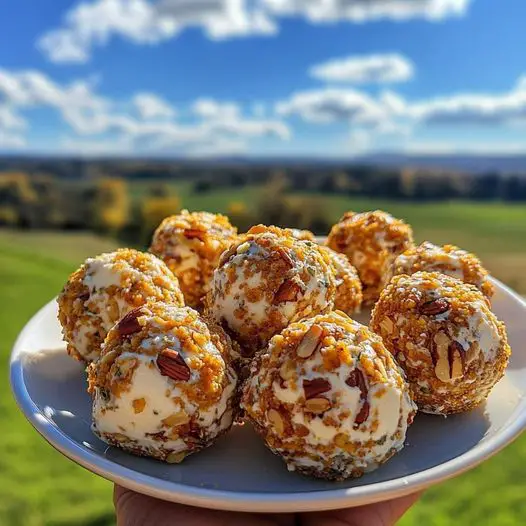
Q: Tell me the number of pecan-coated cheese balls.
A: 9